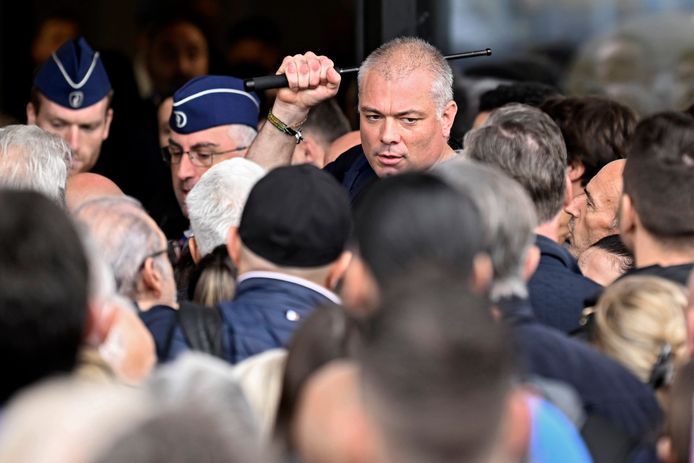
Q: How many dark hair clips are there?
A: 1